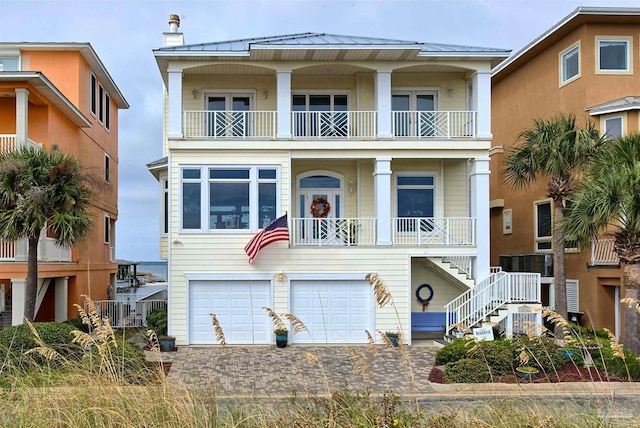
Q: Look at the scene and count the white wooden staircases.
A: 1